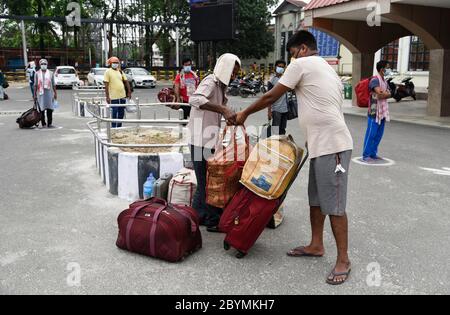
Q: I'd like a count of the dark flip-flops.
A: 2